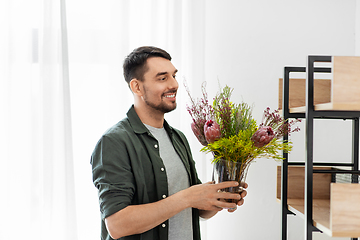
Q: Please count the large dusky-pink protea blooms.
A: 3